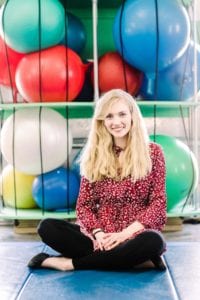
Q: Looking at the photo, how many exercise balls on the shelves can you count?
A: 12